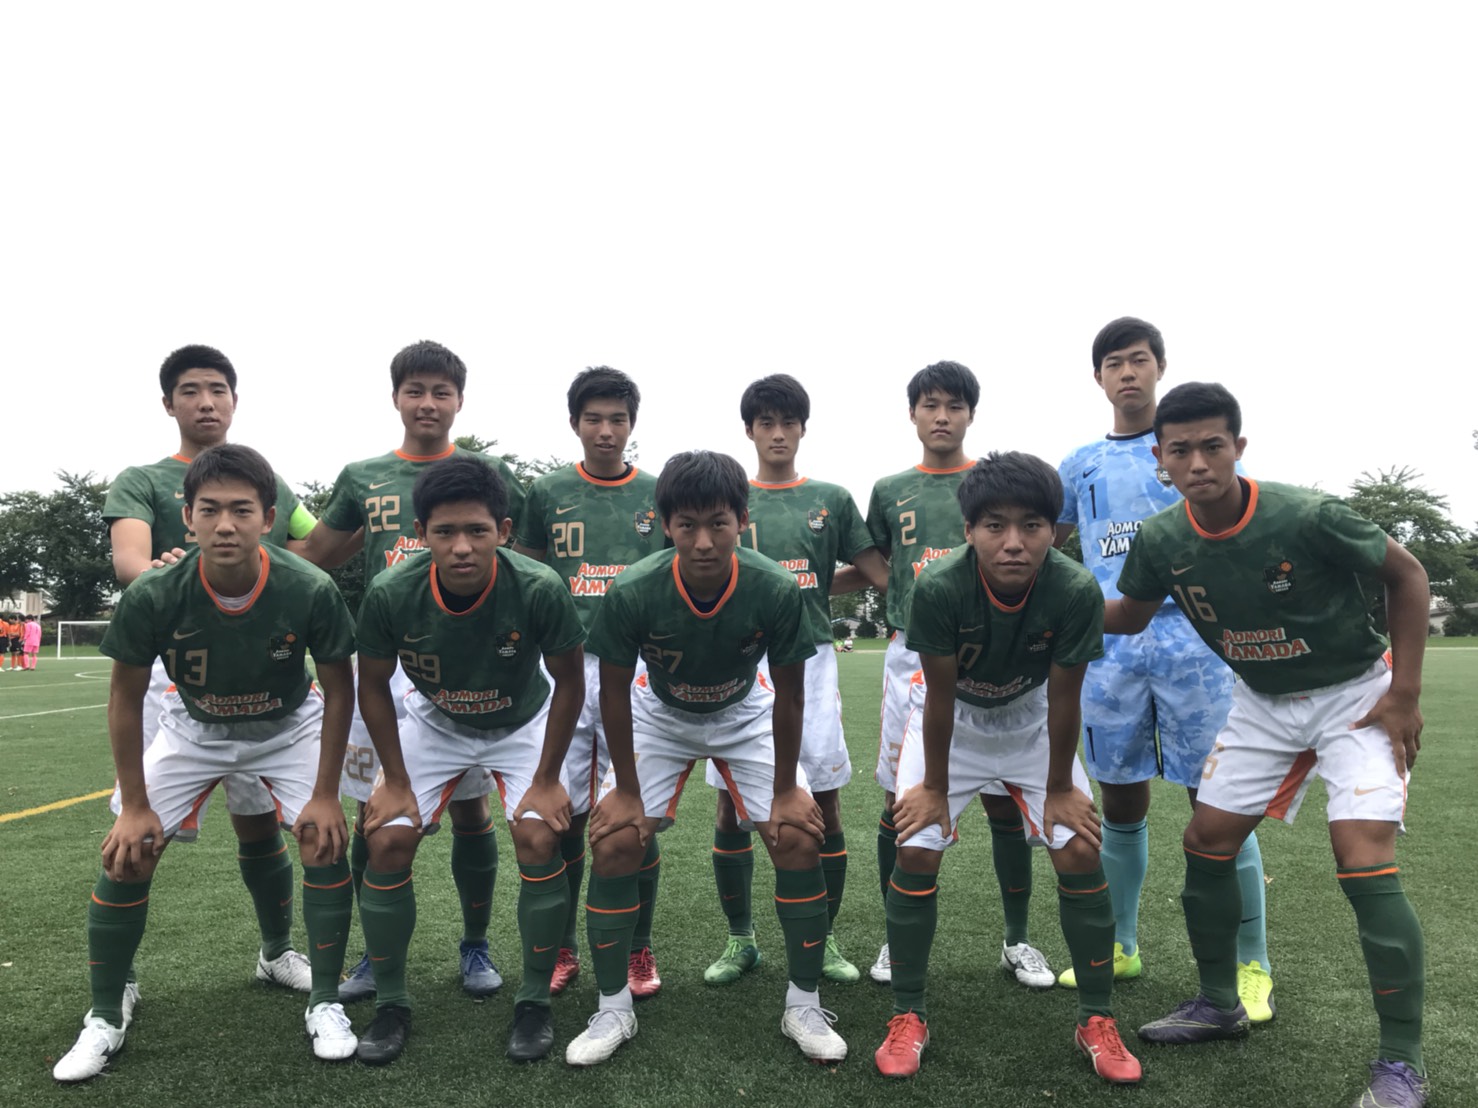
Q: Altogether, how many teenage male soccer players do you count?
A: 11